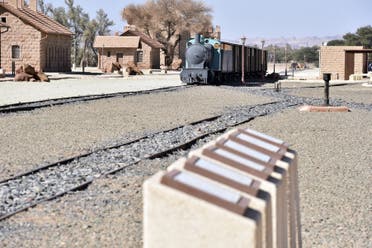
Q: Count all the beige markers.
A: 6